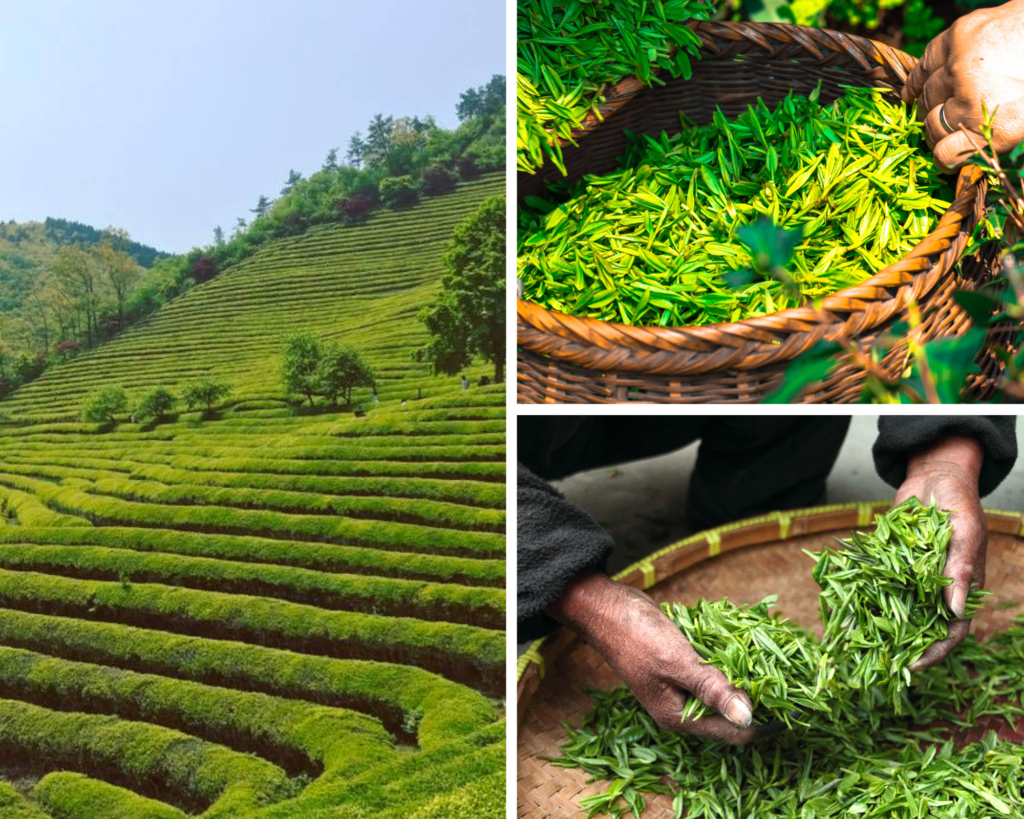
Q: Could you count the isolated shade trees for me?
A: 6